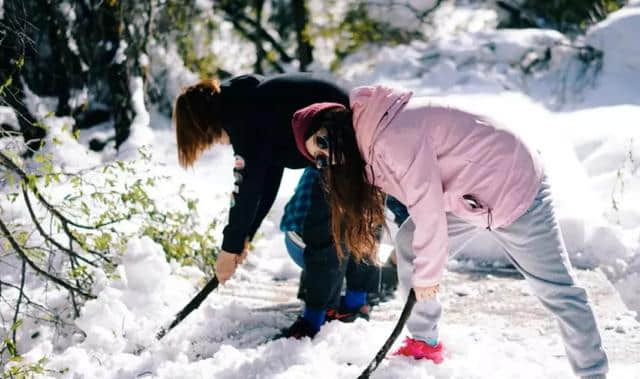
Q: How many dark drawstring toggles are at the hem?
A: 1